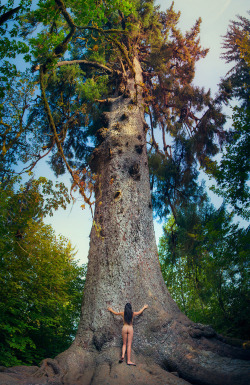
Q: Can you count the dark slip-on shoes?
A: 0